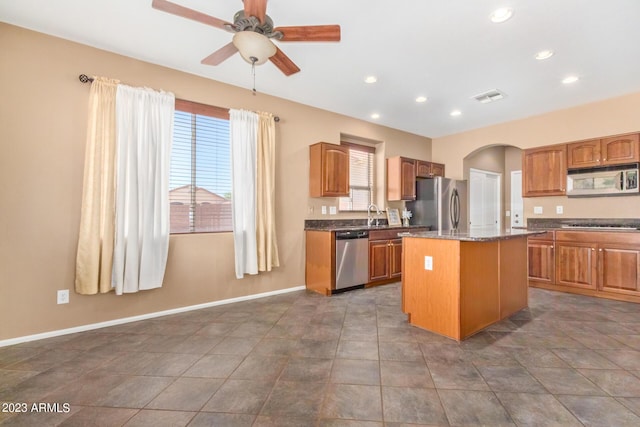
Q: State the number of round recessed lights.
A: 7